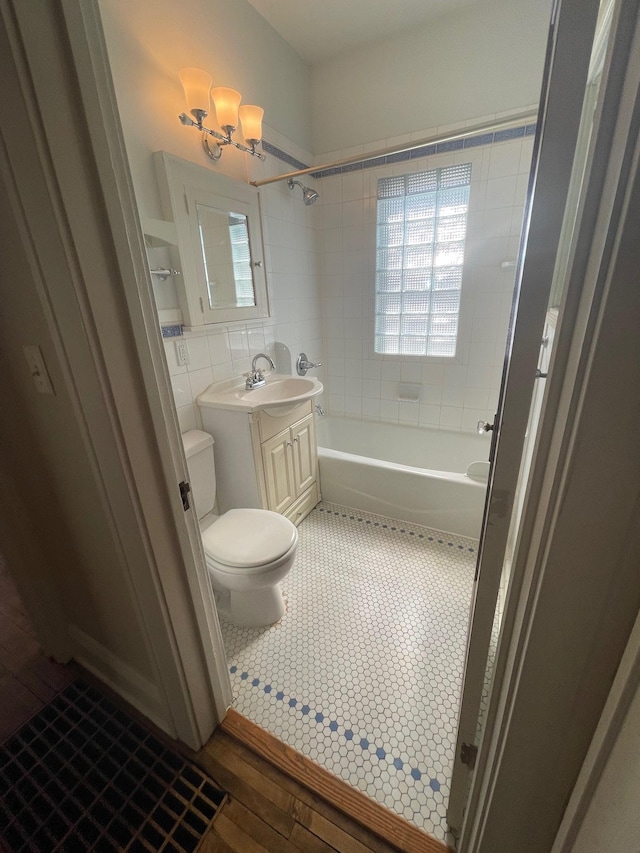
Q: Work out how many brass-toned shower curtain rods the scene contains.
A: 1